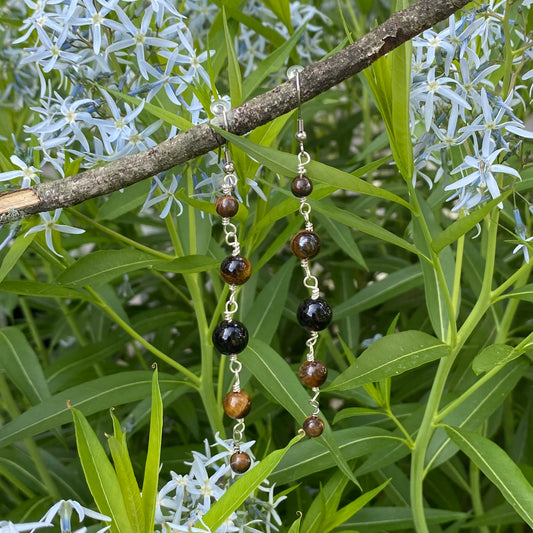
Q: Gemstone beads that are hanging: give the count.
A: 10